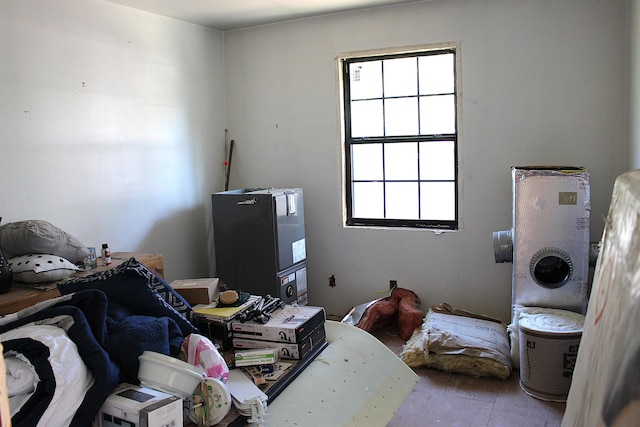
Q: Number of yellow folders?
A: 1